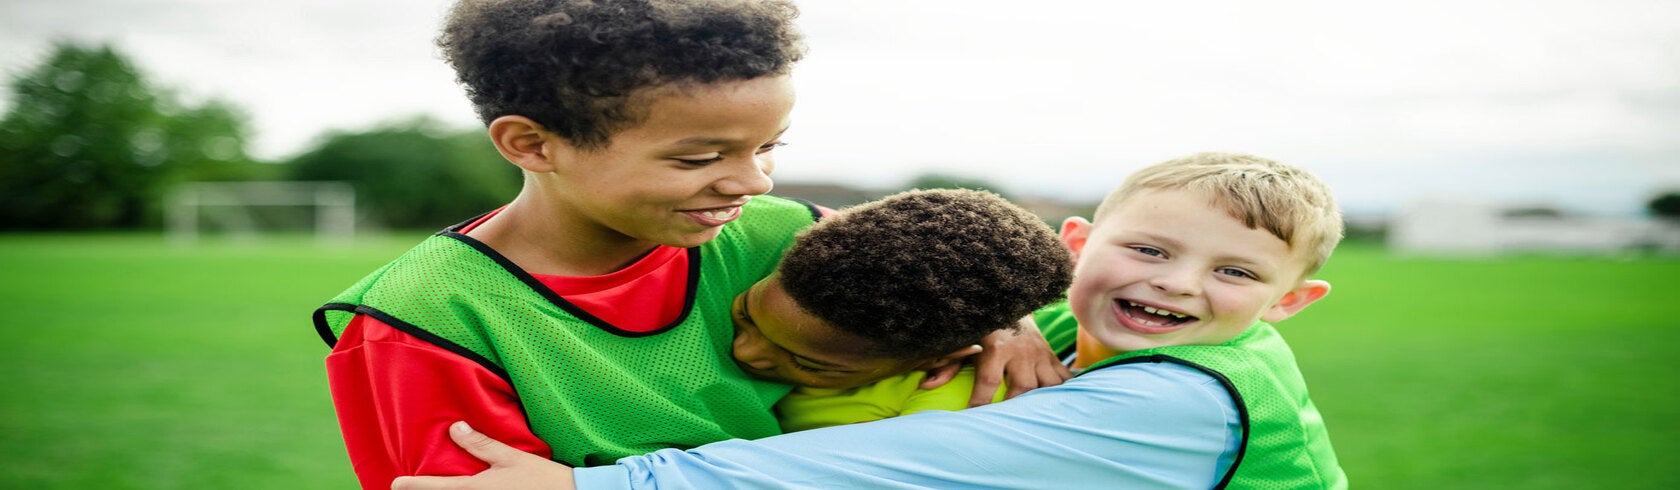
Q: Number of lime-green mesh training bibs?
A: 2